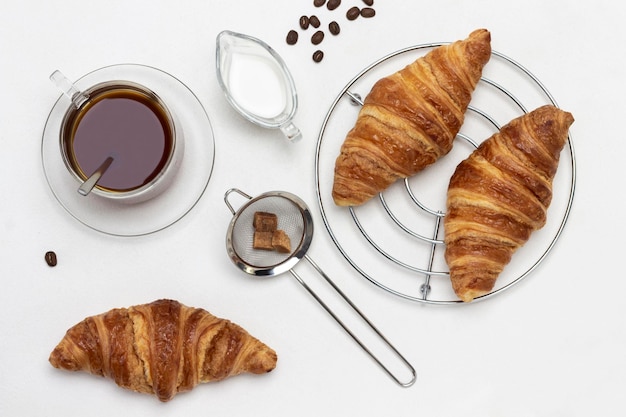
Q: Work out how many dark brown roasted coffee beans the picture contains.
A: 12